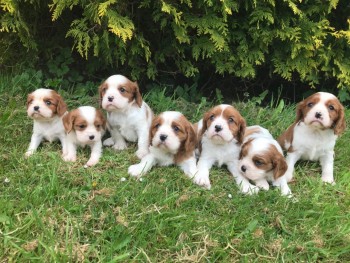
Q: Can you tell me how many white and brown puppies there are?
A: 7